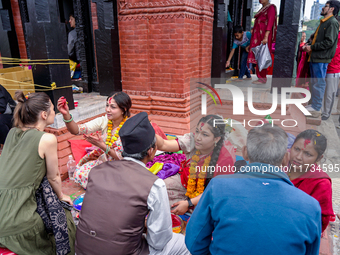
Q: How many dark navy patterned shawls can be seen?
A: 1